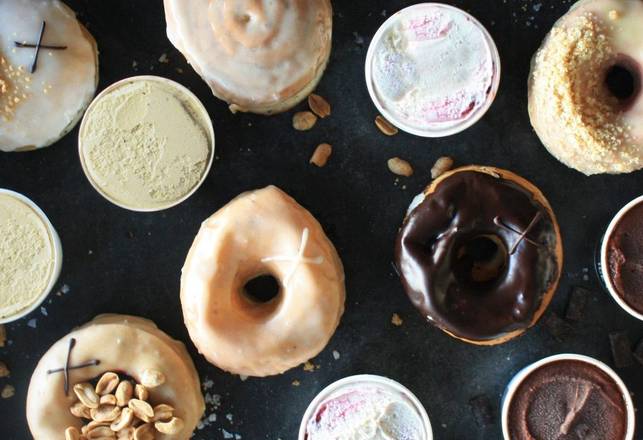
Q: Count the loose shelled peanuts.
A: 6